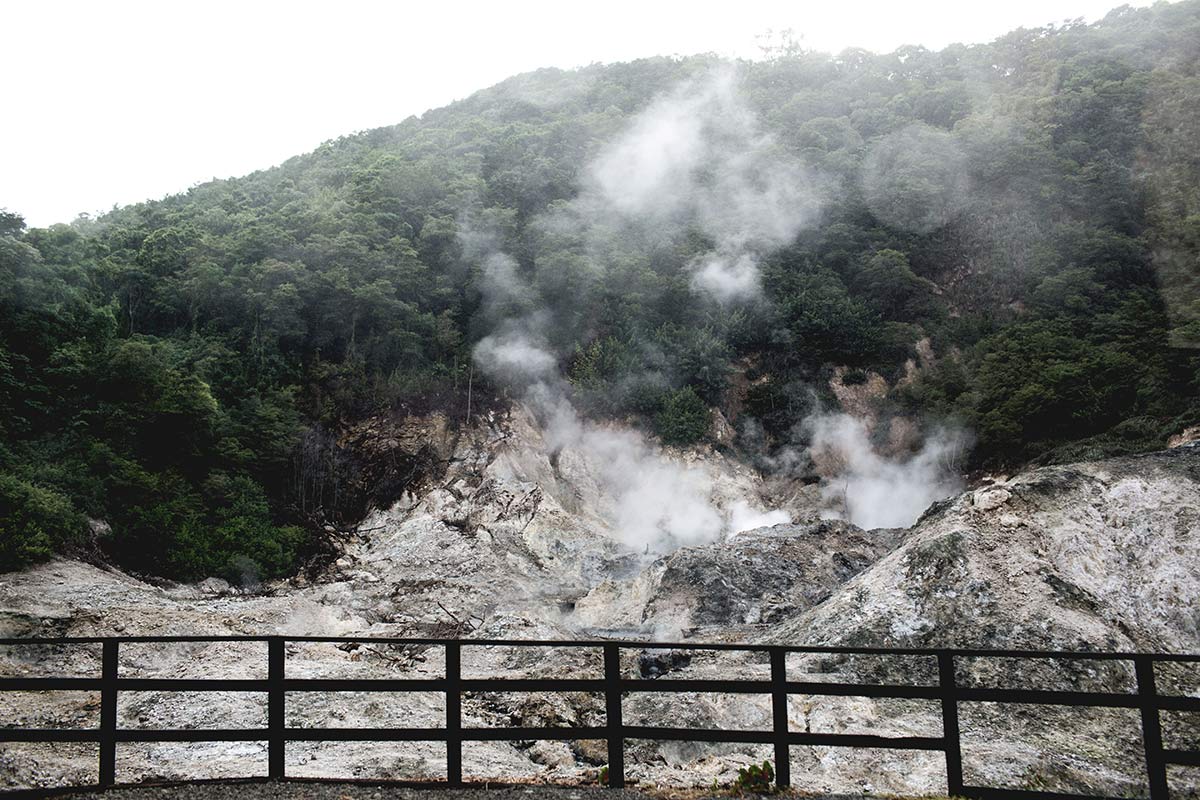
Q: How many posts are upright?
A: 7